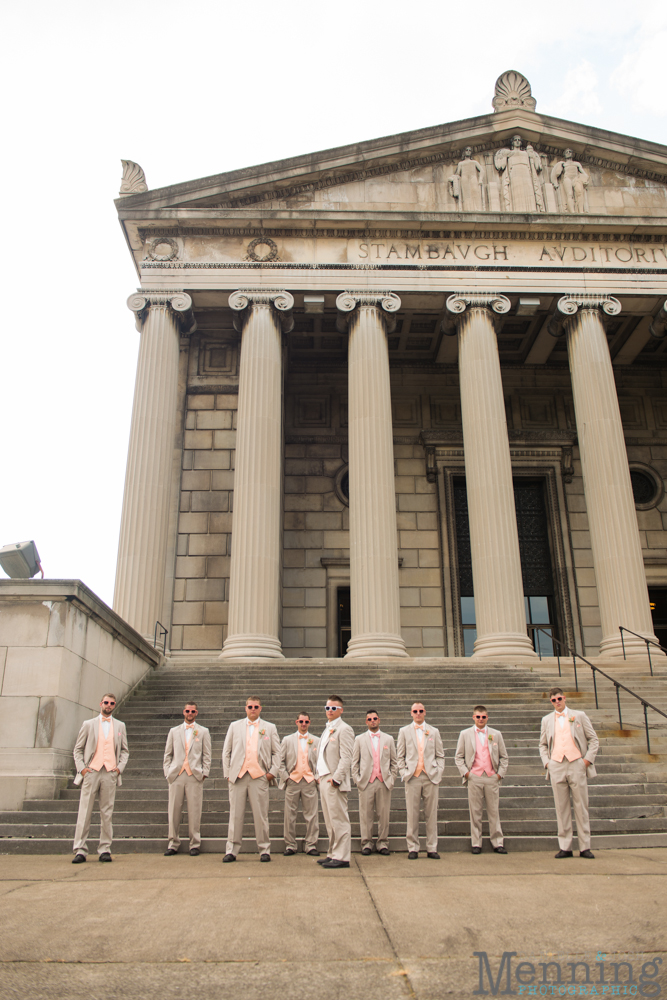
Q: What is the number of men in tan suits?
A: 9